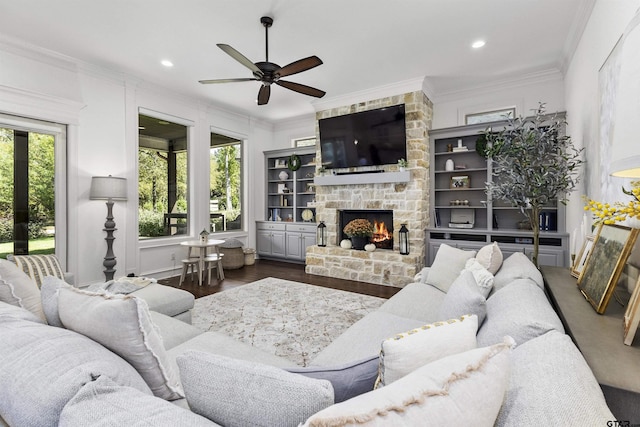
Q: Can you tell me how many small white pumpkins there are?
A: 2